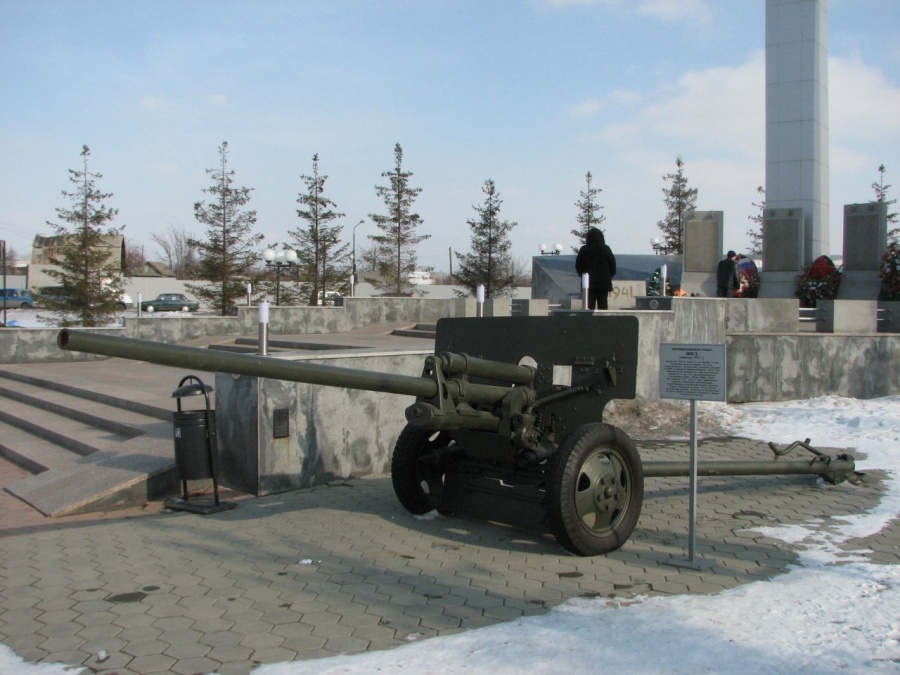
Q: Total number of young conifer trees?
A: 9